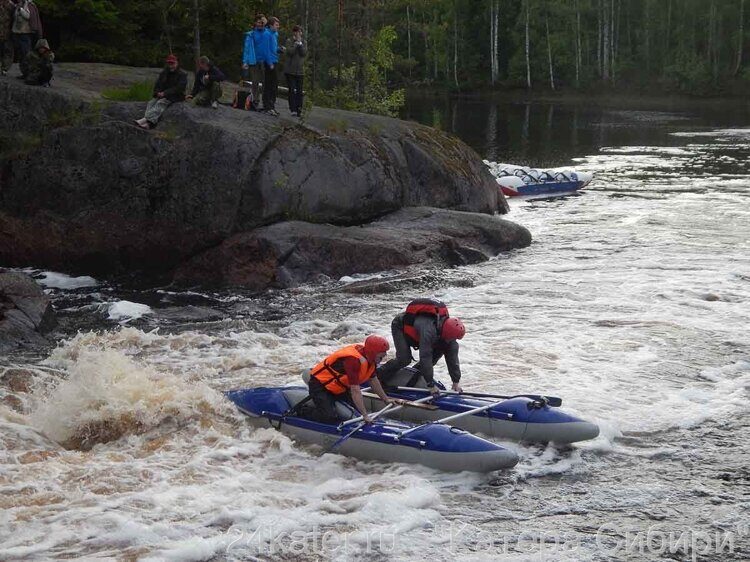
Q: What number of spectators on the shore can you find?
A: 8